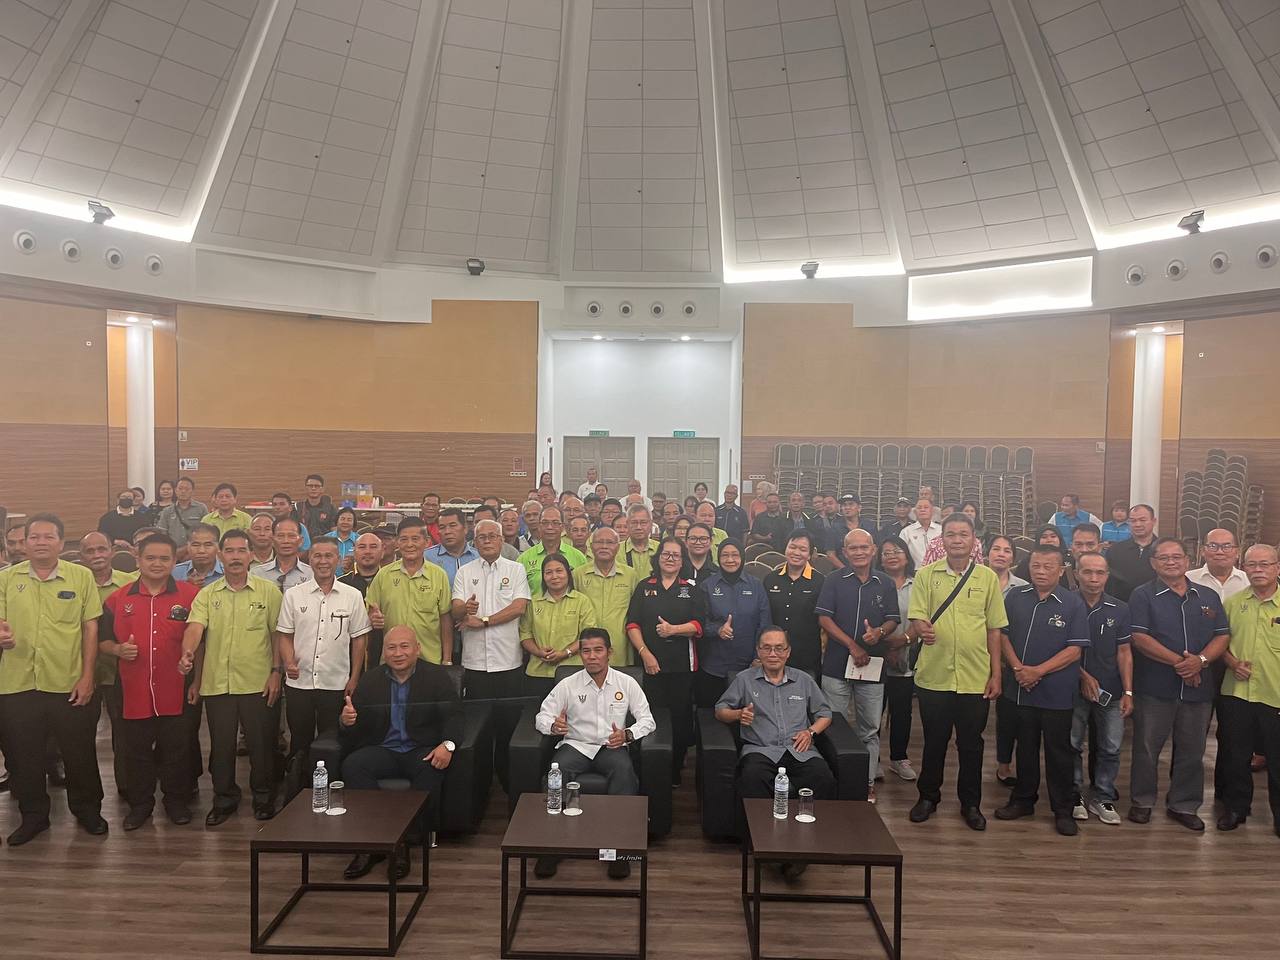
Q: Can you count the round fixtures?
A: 12